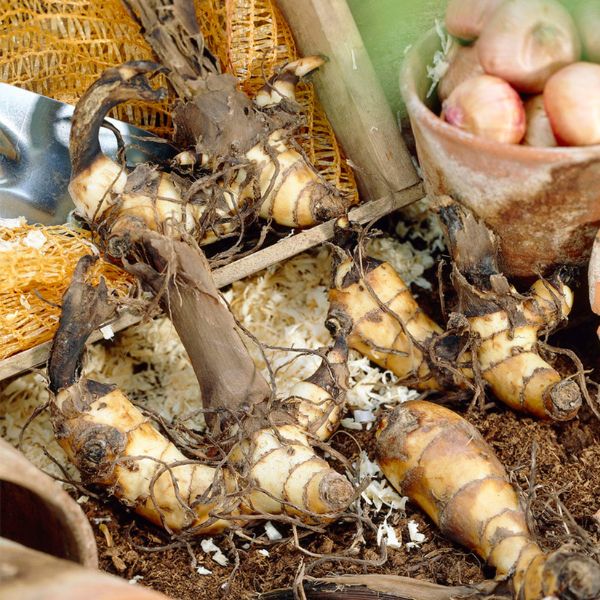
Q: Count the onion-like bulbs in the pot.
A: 7